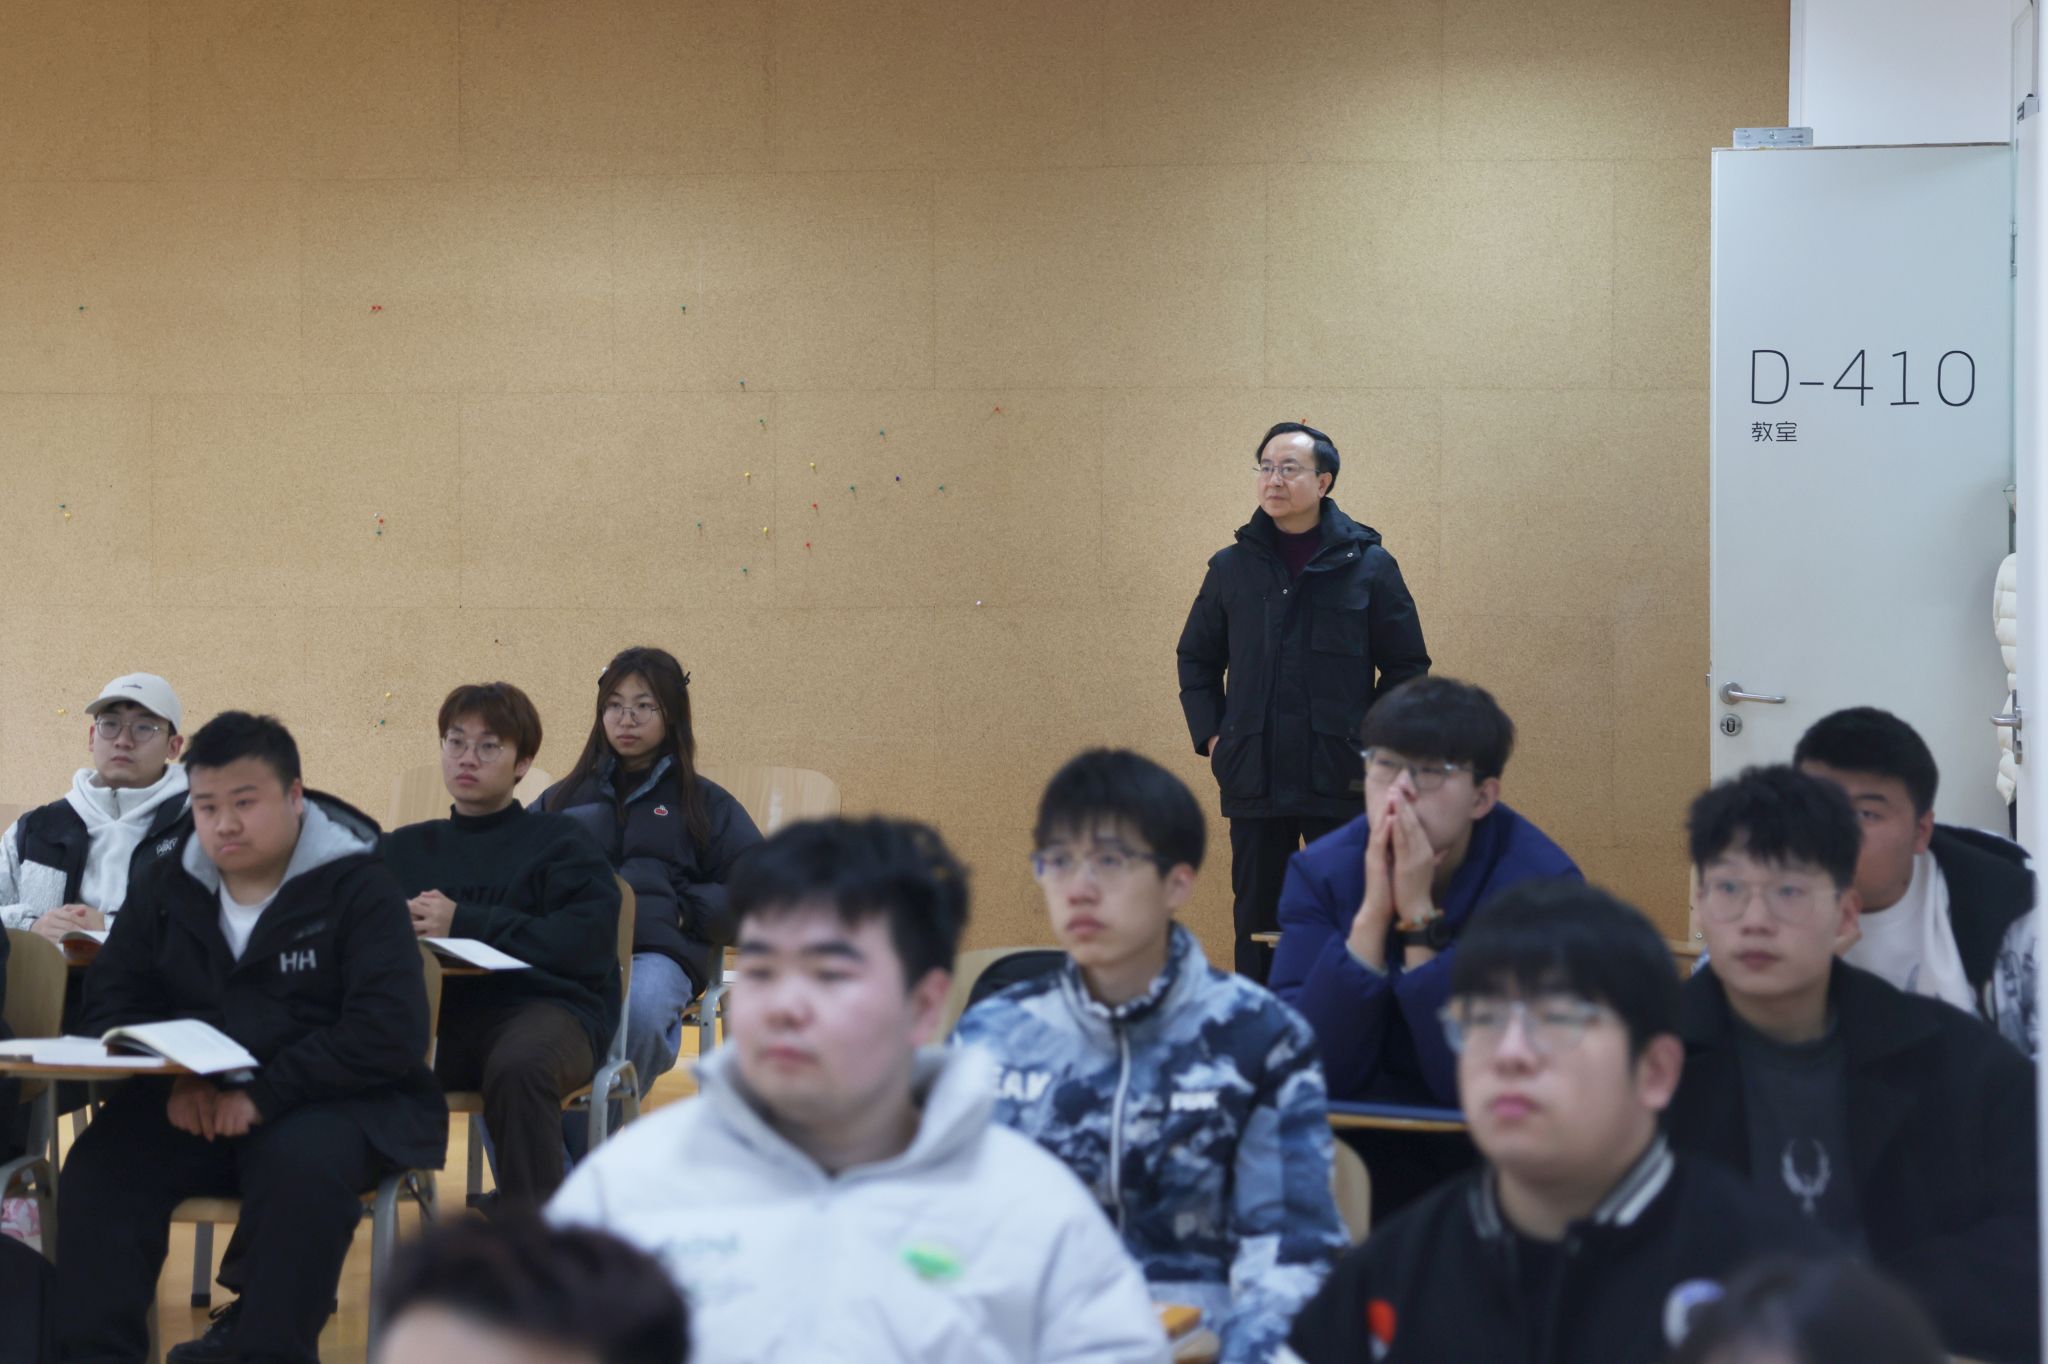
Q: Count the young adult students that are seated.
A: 12